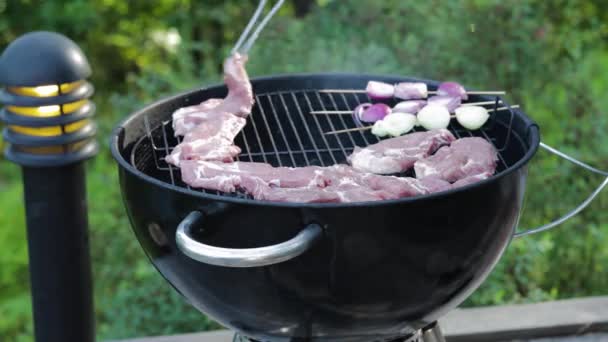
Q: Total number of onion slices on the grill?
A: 9